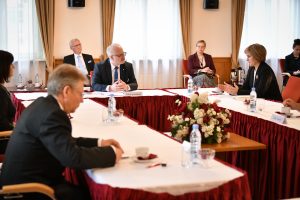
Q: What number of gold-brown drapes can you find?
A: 4